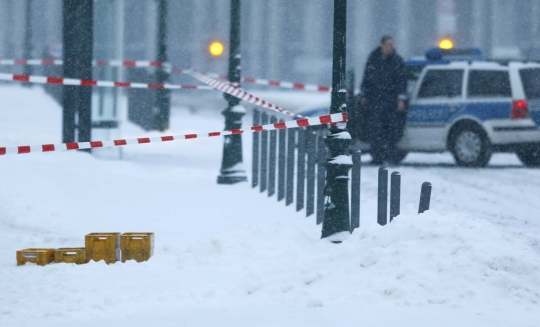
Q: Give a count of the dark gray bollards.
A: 12